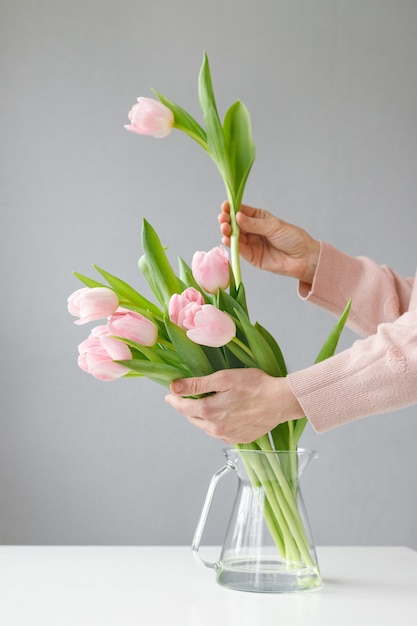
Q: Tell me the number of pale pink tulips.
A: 7